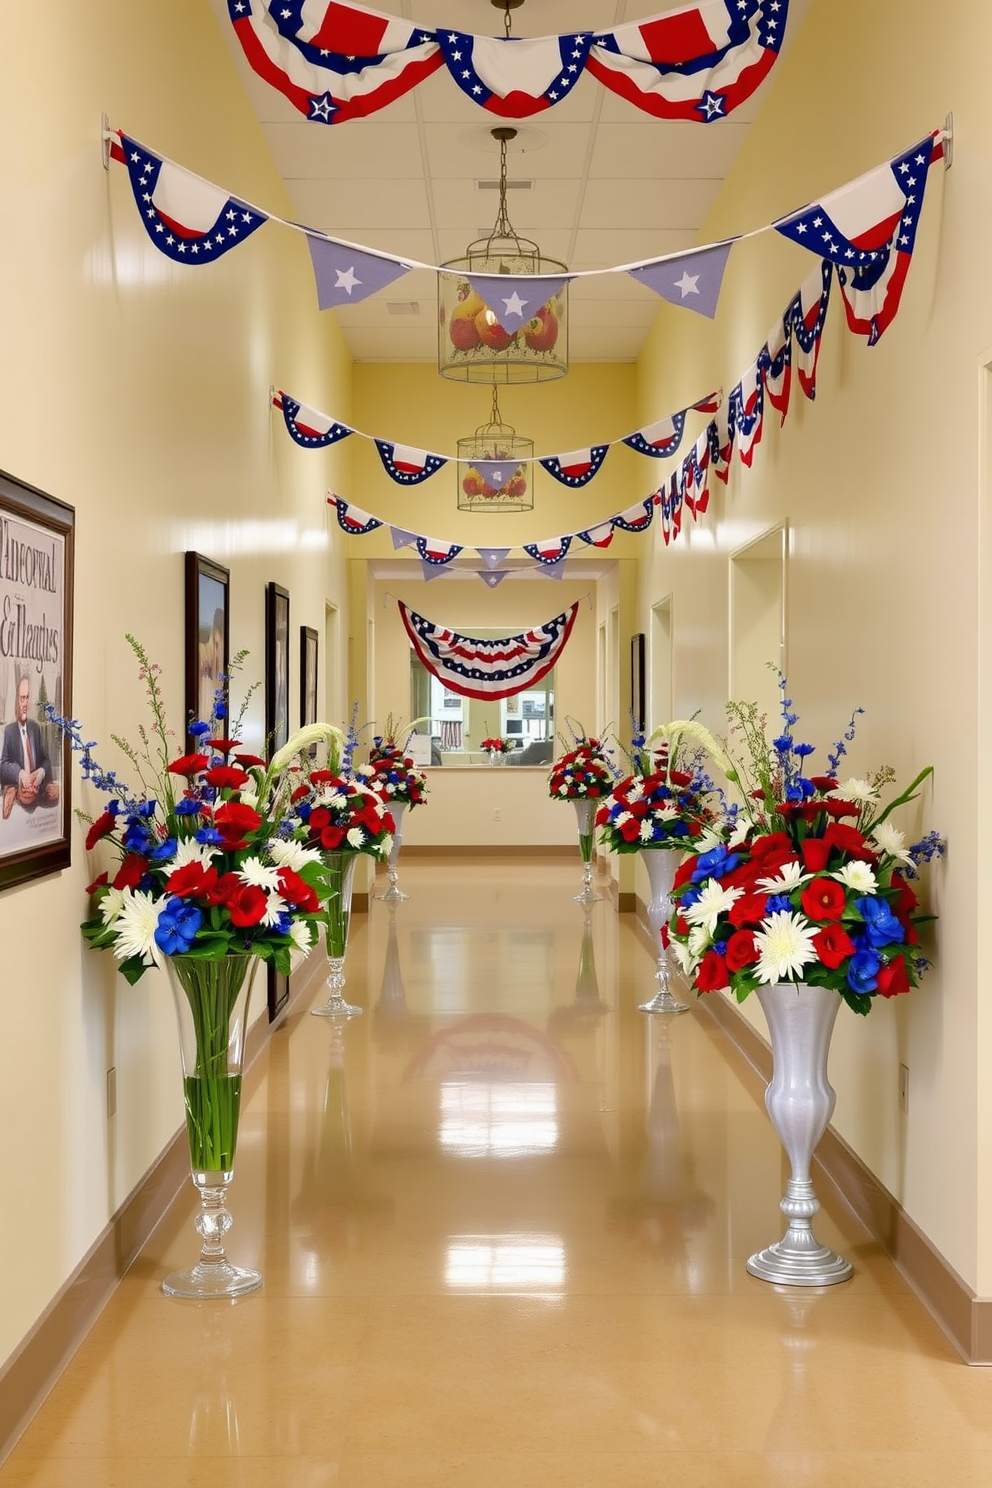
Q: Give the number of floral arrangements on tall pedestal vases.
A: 6